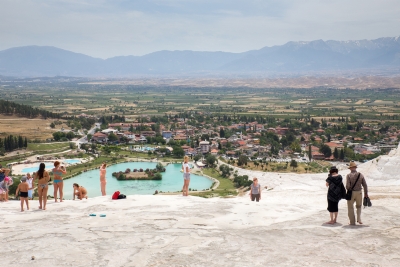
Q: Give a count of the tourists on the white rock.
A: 12